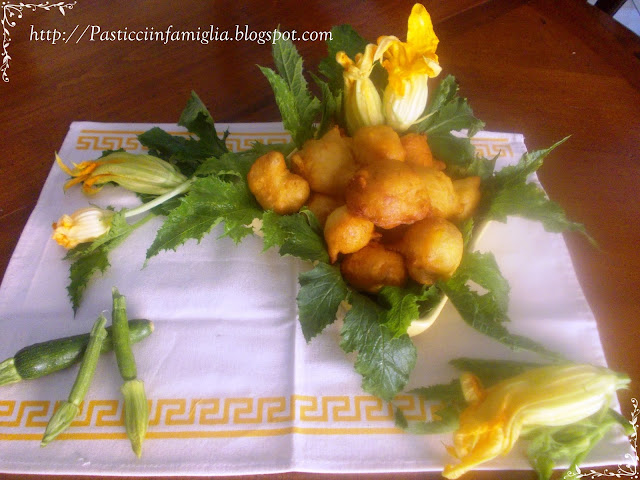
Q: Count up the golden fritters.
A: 11